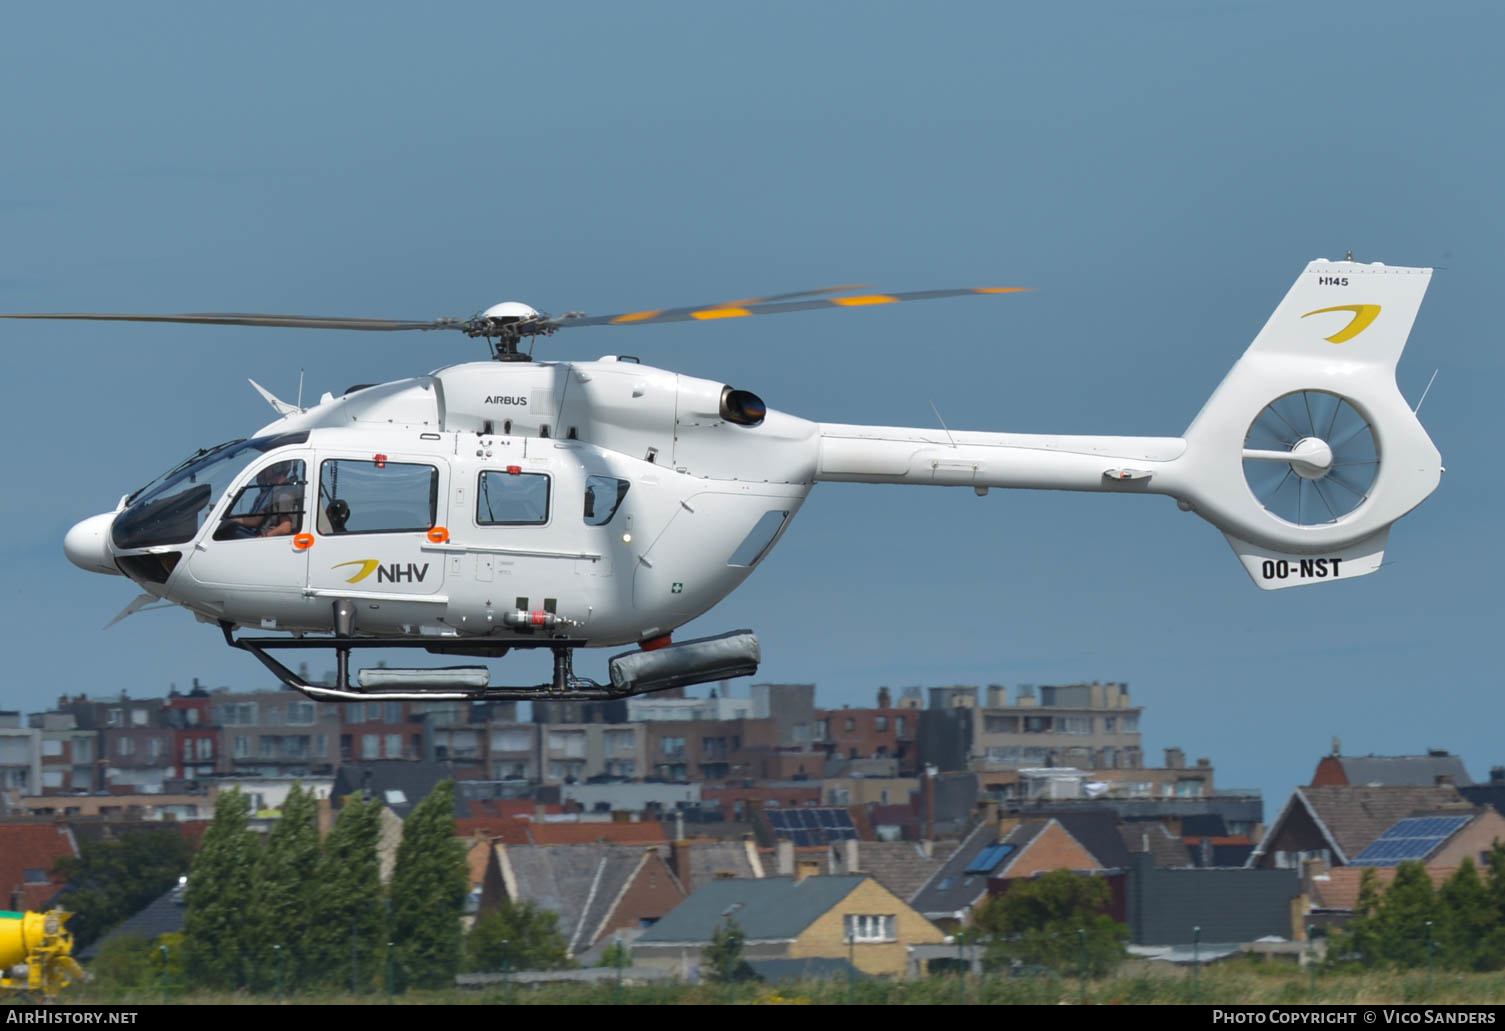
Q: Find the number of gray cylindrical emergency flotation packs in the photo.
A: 2